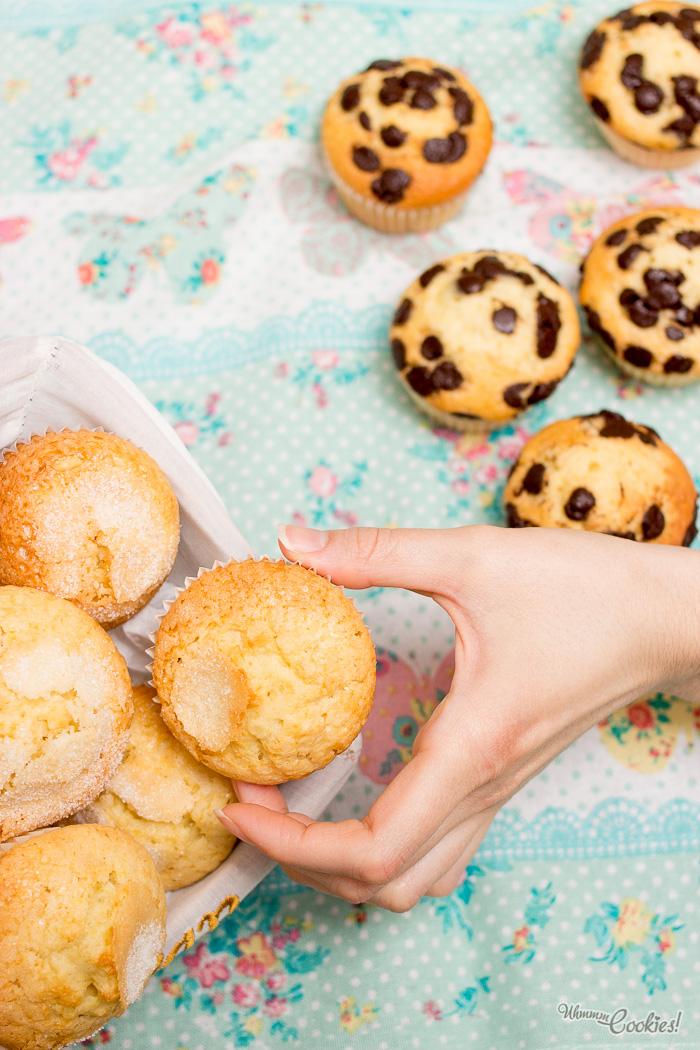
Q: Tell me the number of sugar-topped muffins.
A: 5